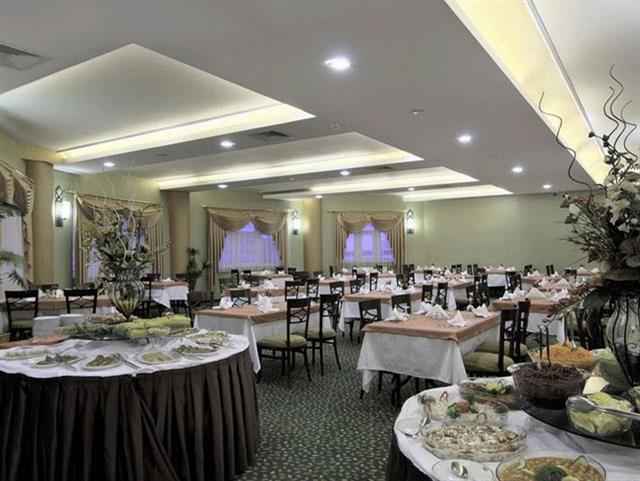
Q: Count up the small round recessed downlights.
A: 10